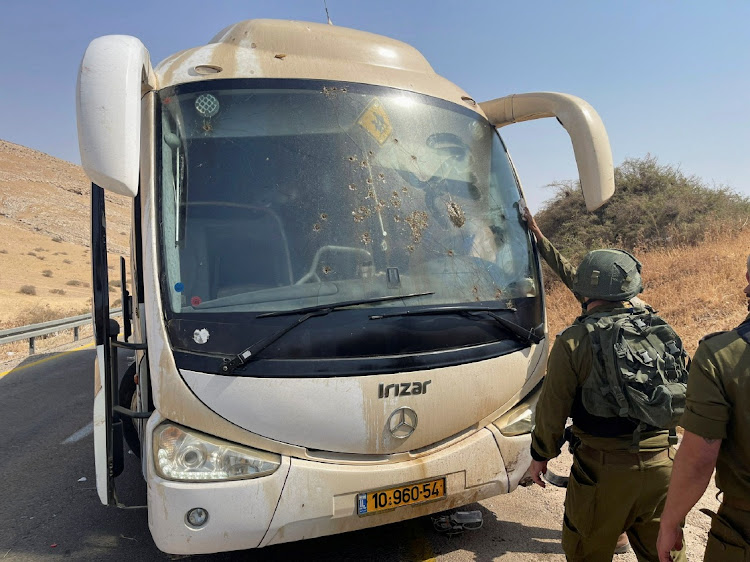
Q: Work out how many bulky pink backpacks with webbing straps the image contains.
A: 0